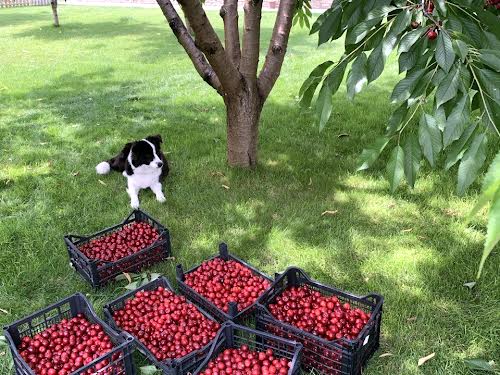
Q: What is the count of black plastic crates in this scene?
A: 6